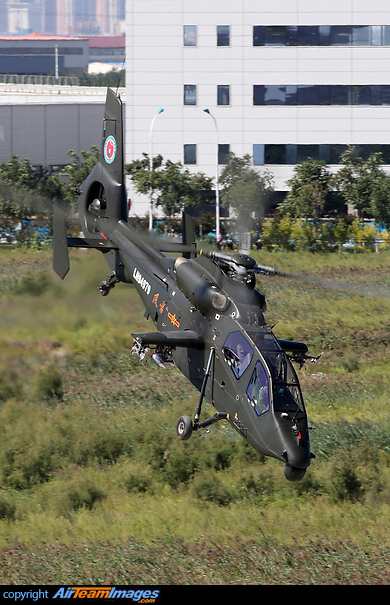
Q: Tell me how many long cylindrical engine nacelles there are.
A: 1